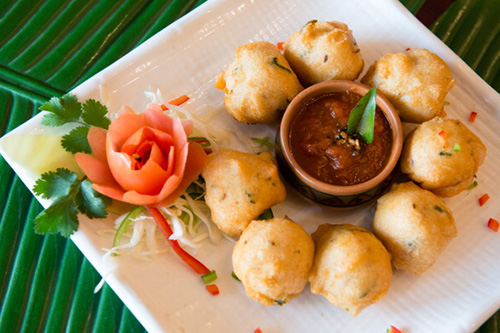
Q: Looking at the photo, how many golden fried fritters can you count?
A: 8